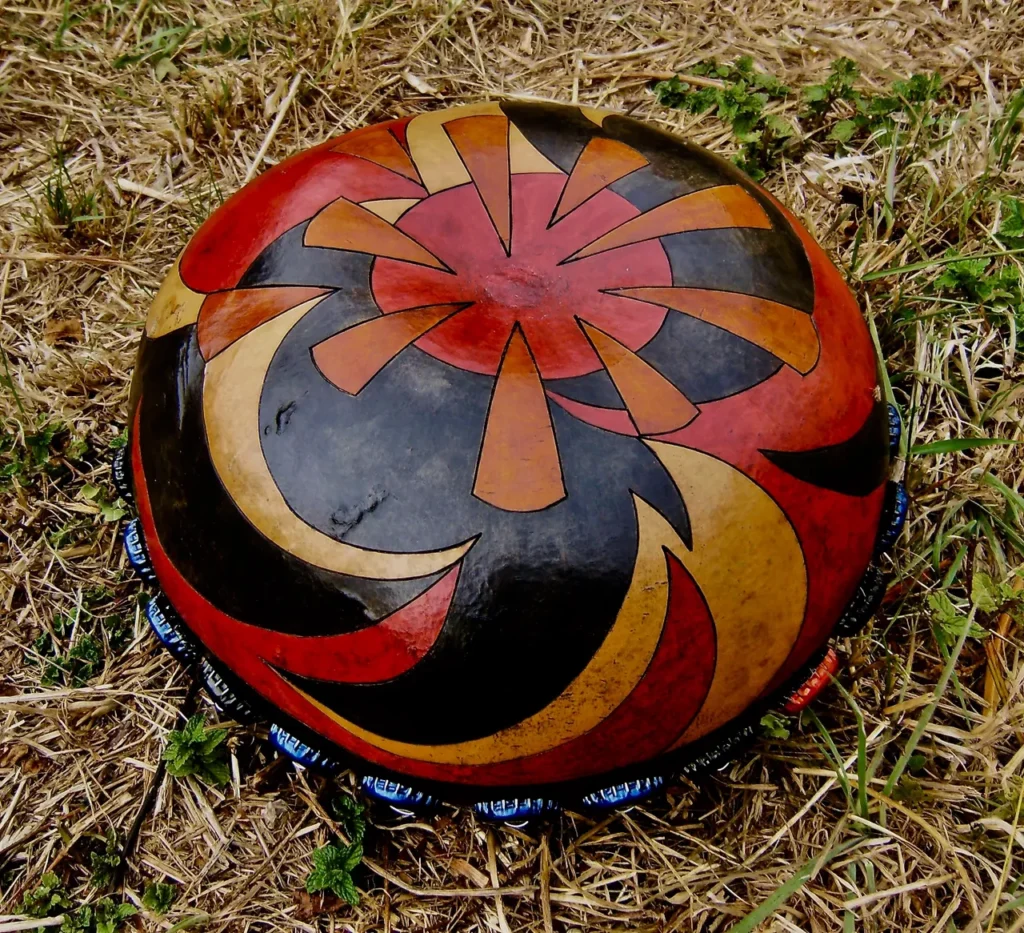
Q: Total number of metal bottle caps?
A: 13